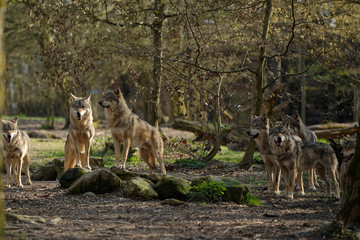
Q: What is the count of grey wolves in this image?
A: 7